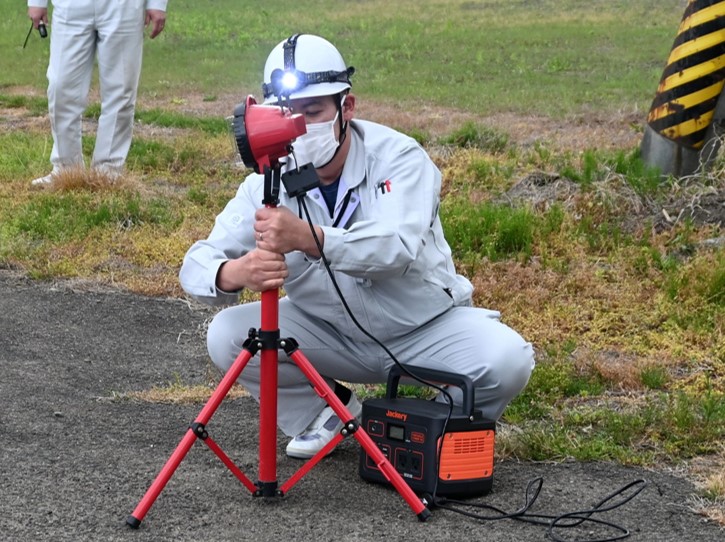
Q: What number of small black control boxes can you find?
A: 1